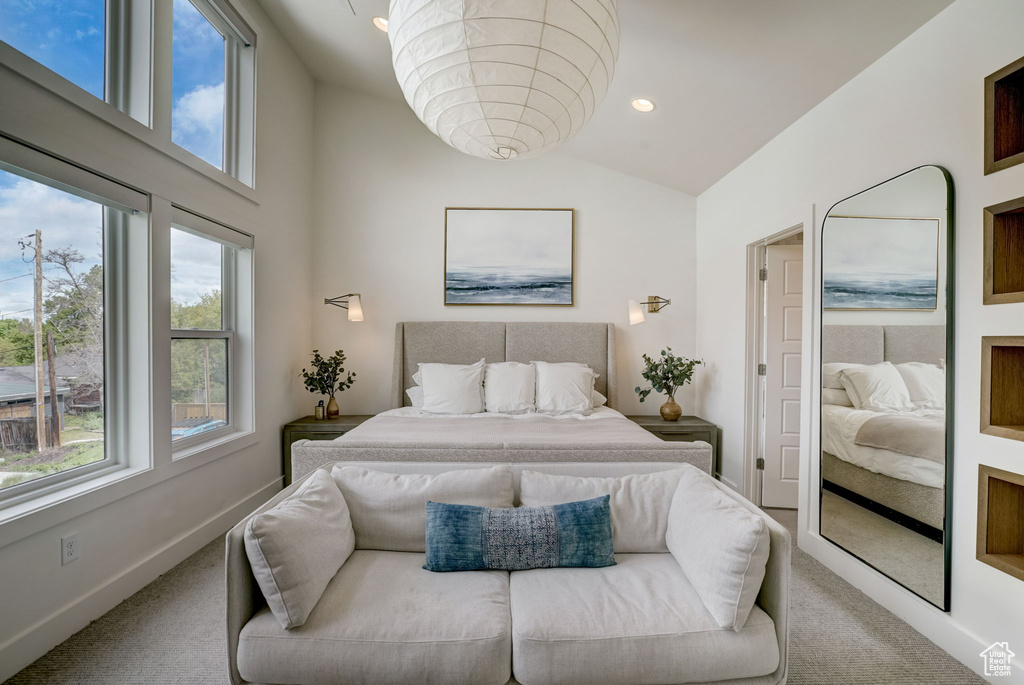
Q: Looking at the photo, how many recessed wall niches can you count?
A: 4